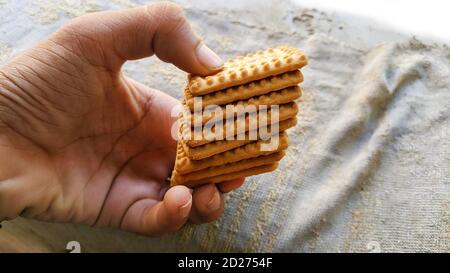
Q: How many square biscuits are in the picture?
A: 8